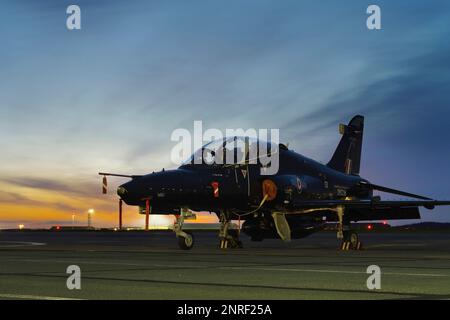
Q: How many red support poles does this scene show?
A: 2